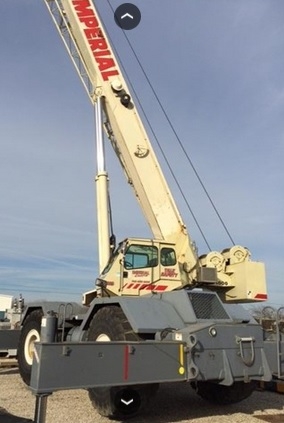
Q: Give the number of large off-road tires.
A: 3